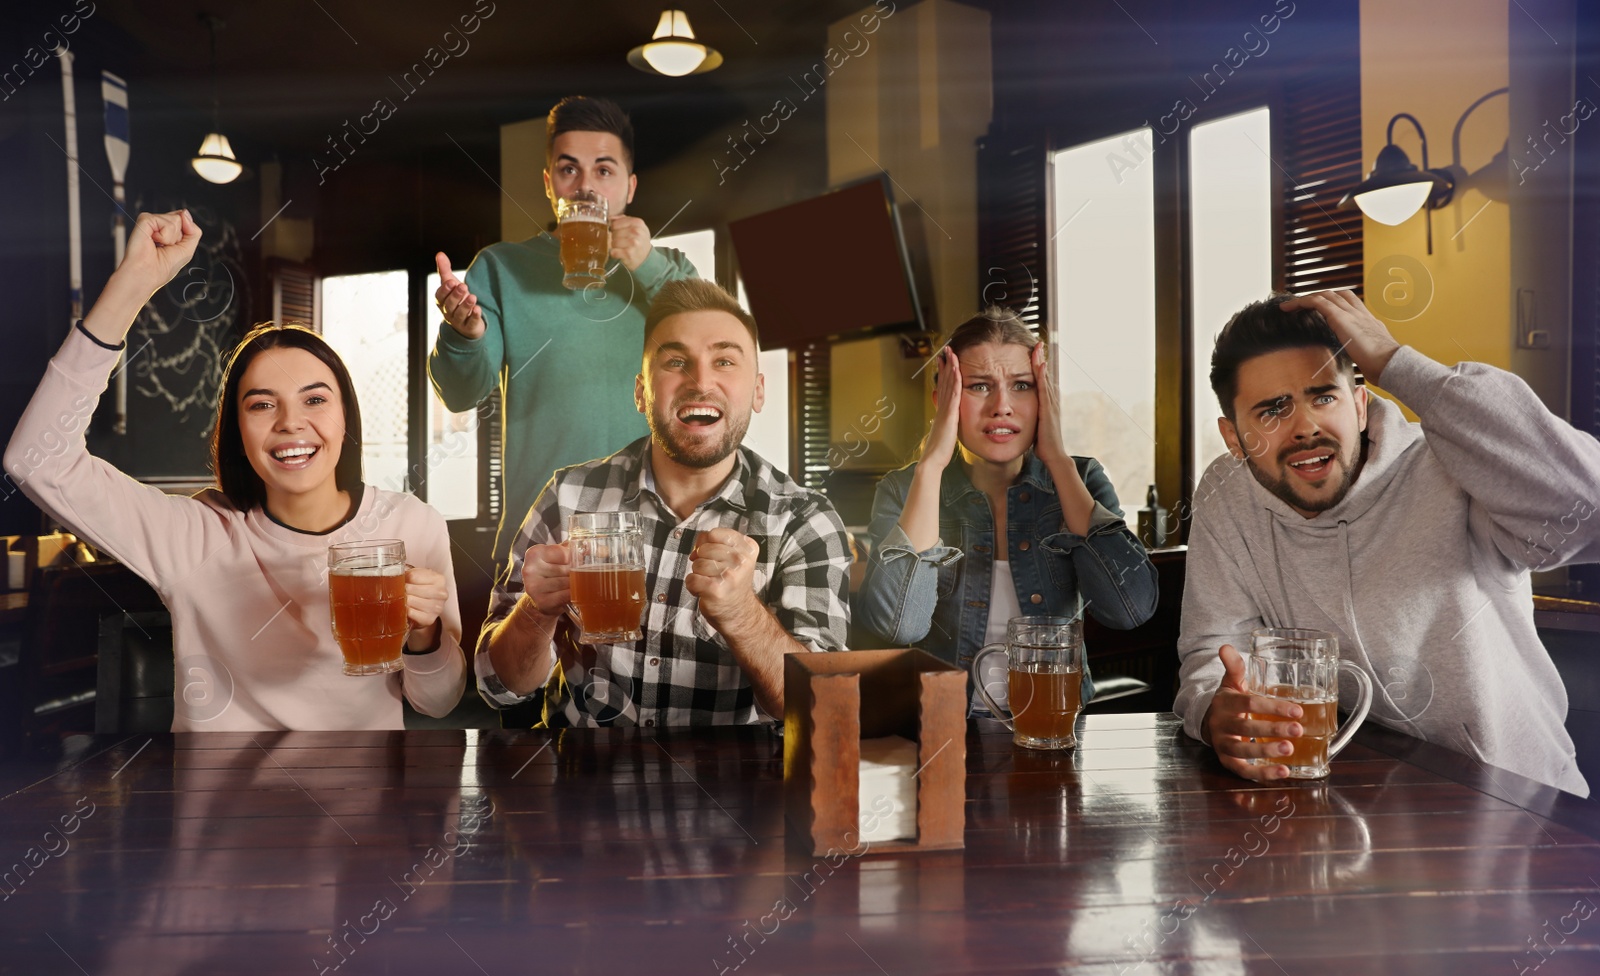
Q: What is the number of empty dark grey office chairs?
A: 0